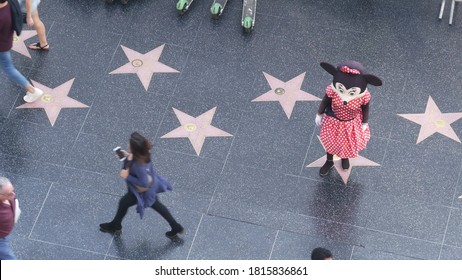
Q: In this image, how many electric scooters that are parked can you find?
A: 3